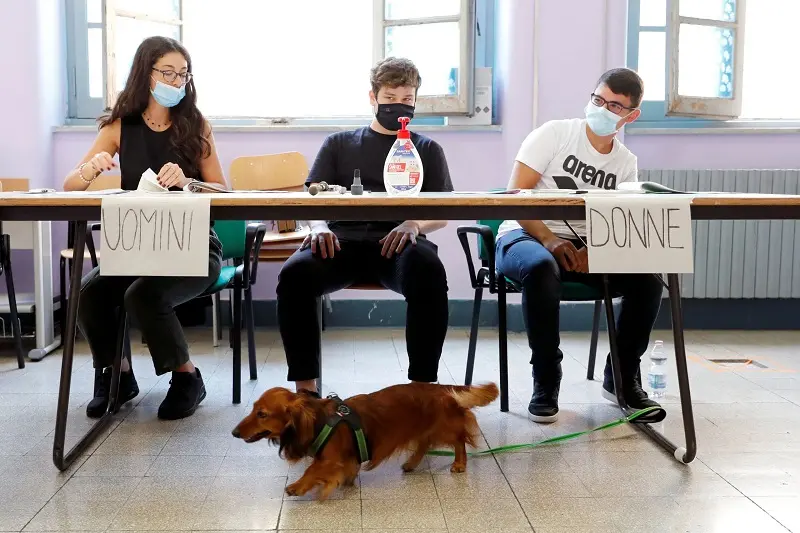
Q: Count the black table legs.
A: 4